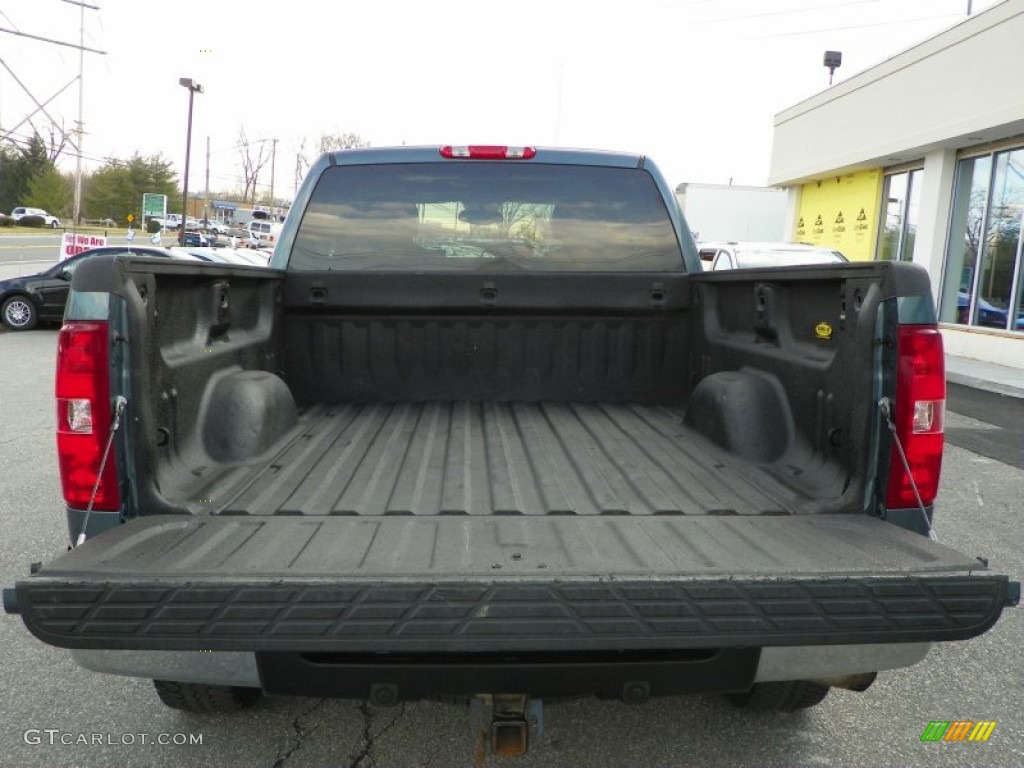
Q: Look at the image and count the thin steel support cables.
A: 2